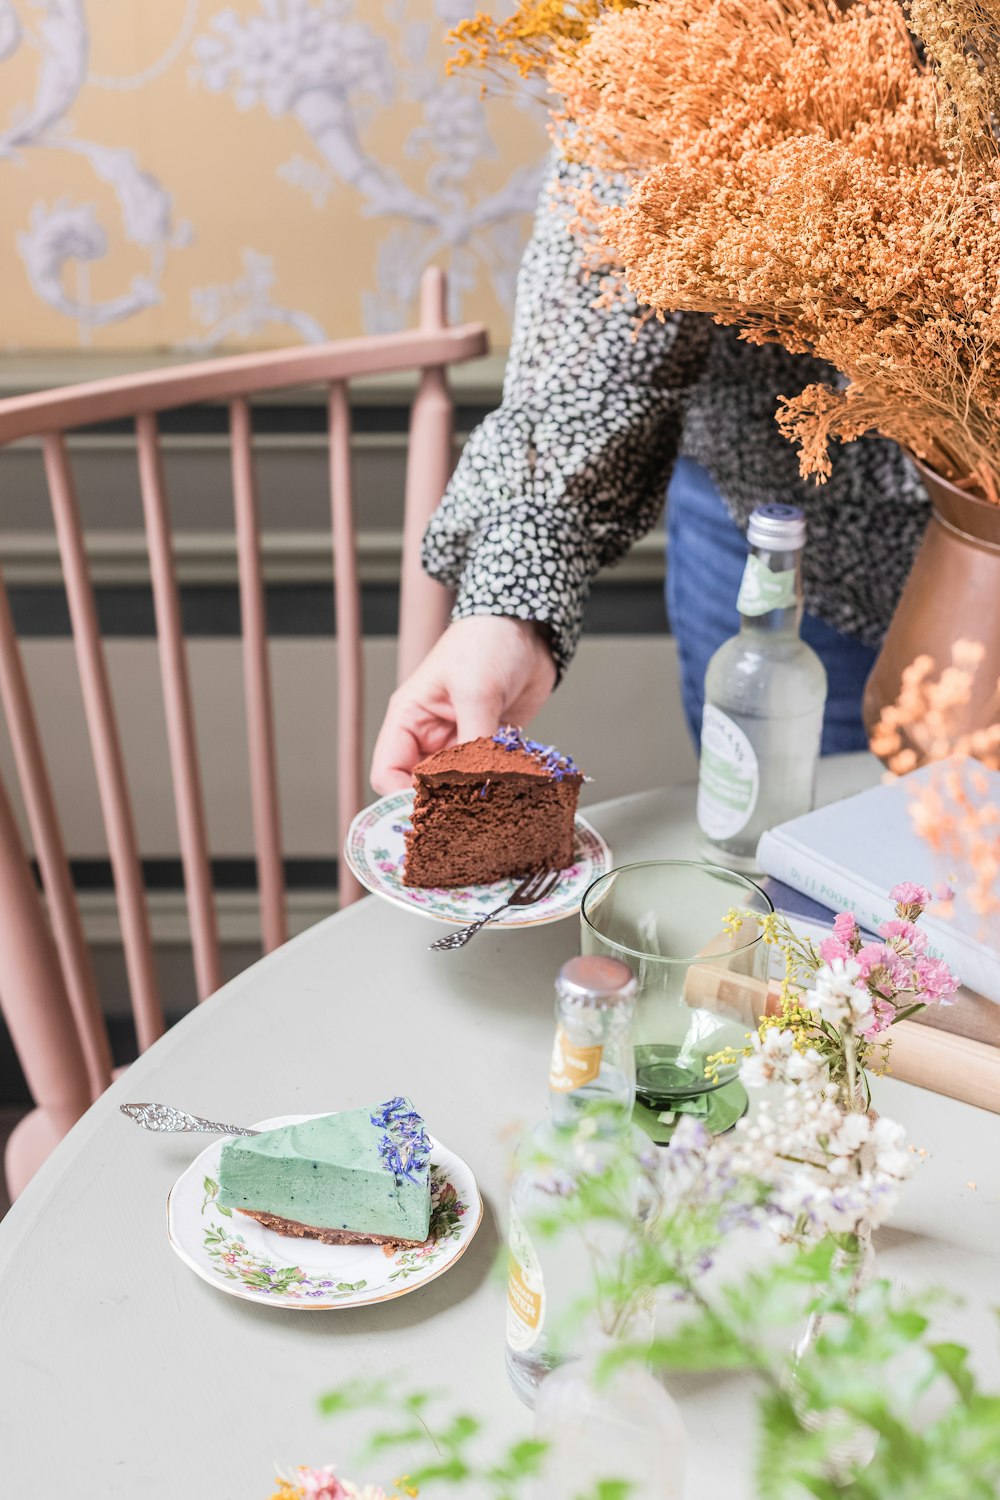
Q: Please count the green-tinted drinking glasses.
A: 1